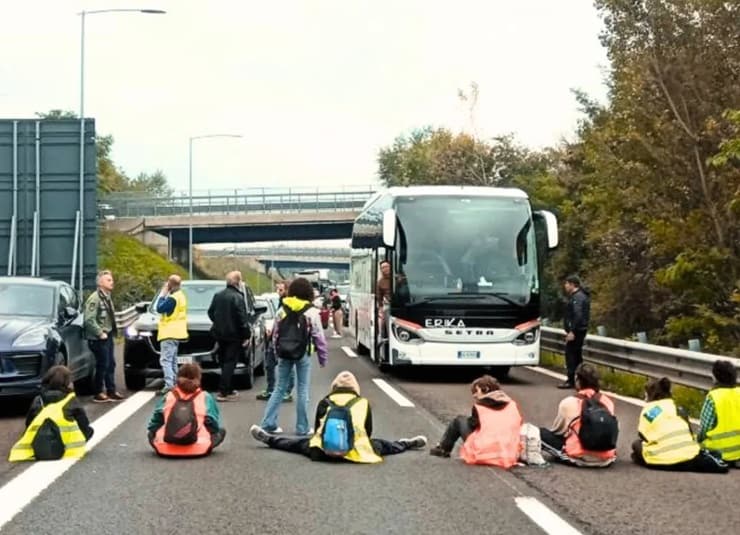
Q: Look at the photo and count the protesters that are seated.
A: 7